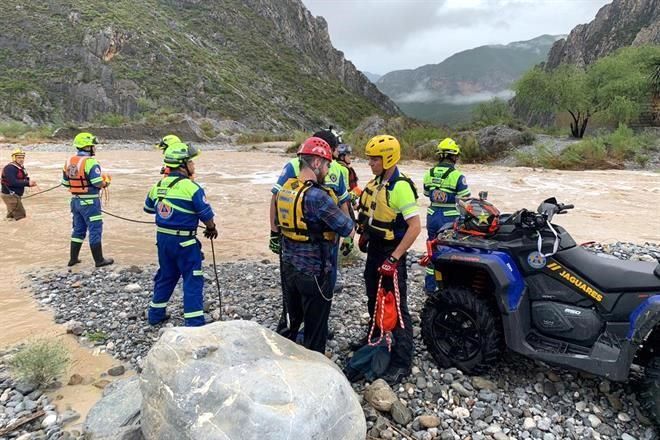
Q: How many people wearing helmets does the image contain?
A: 9